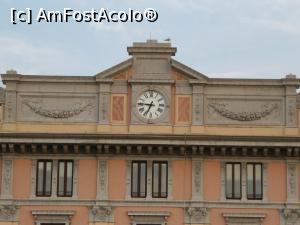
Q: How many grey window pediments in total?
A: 3